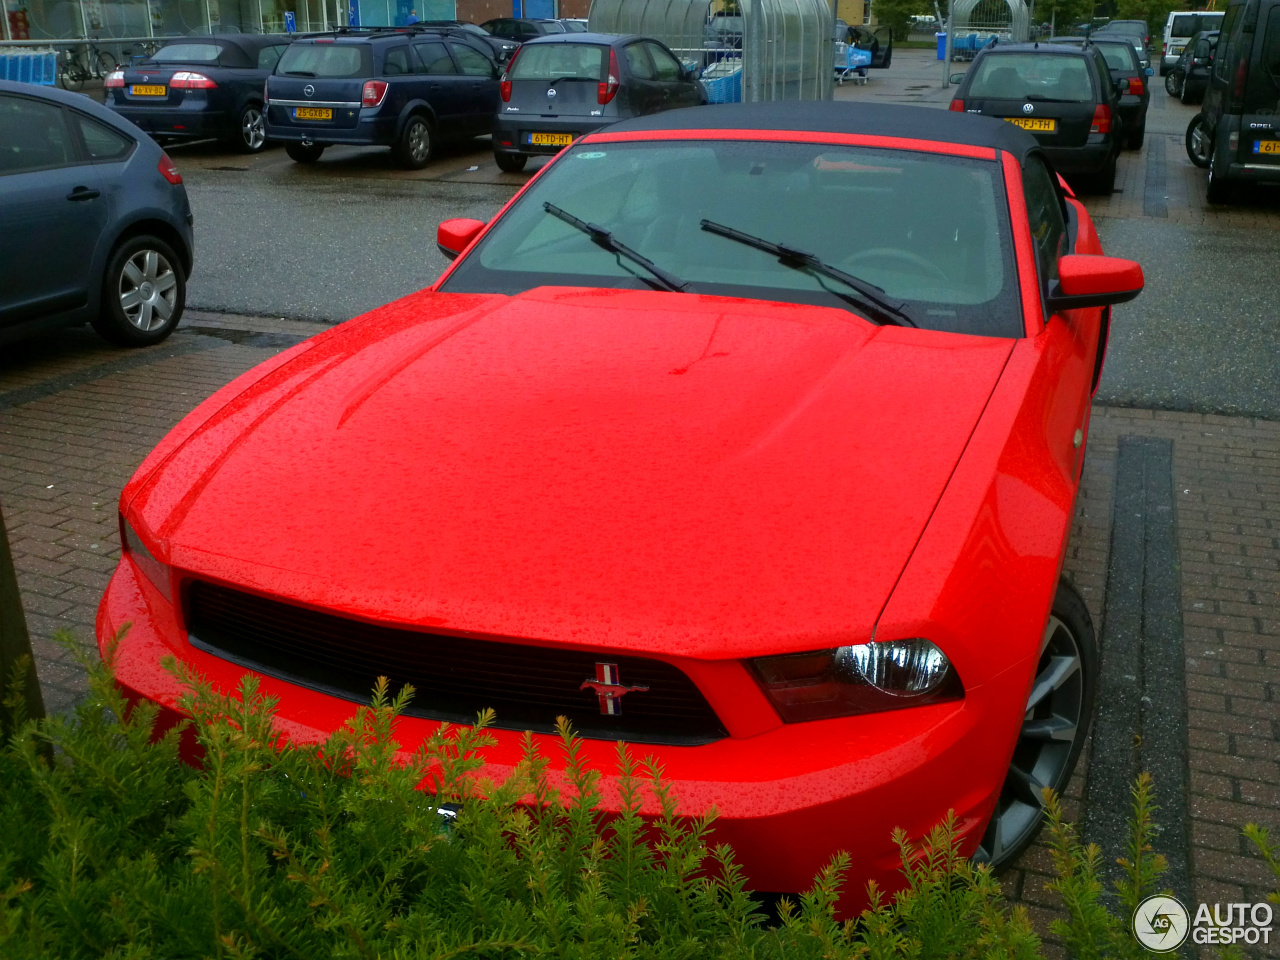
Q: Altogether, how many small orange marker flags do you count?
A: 0